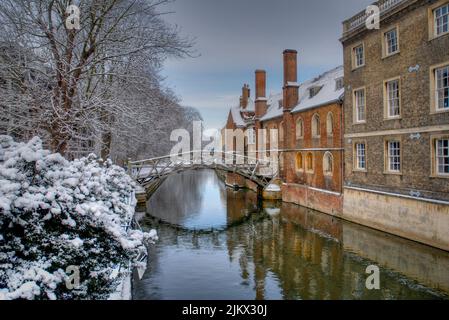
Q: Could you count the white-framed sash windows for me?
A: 9